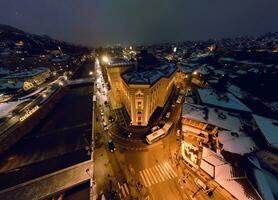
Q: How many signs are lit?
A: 1